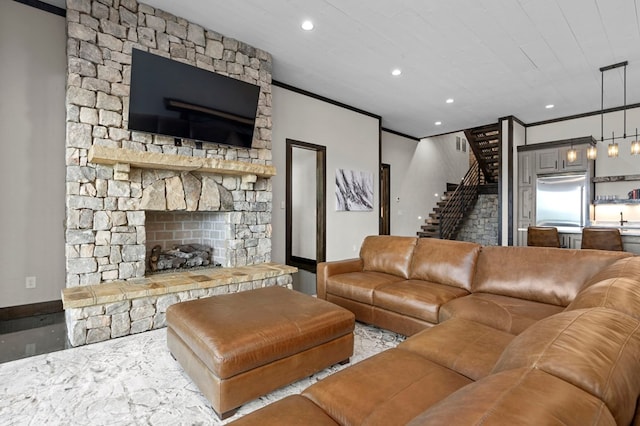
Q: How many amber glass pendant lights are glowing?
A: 4